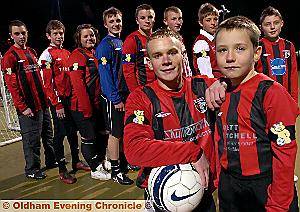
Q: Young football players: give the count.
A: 10